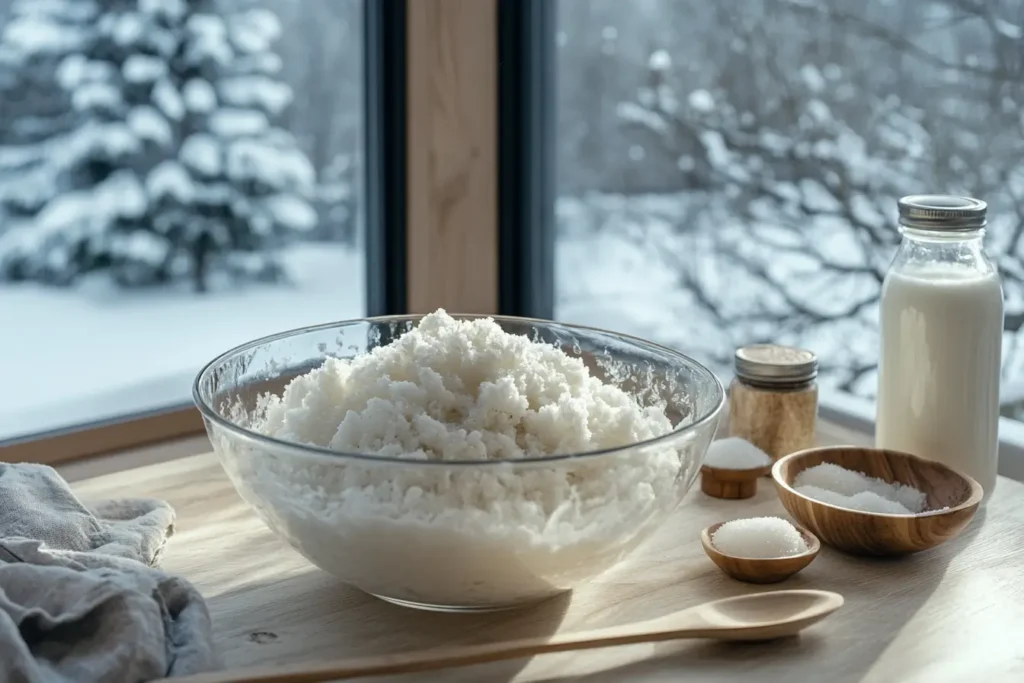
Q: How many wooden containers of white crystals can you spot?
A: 3